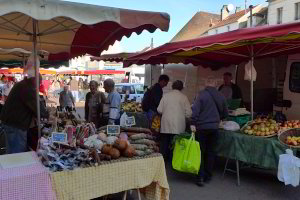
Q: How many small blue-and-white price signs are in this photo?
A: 3